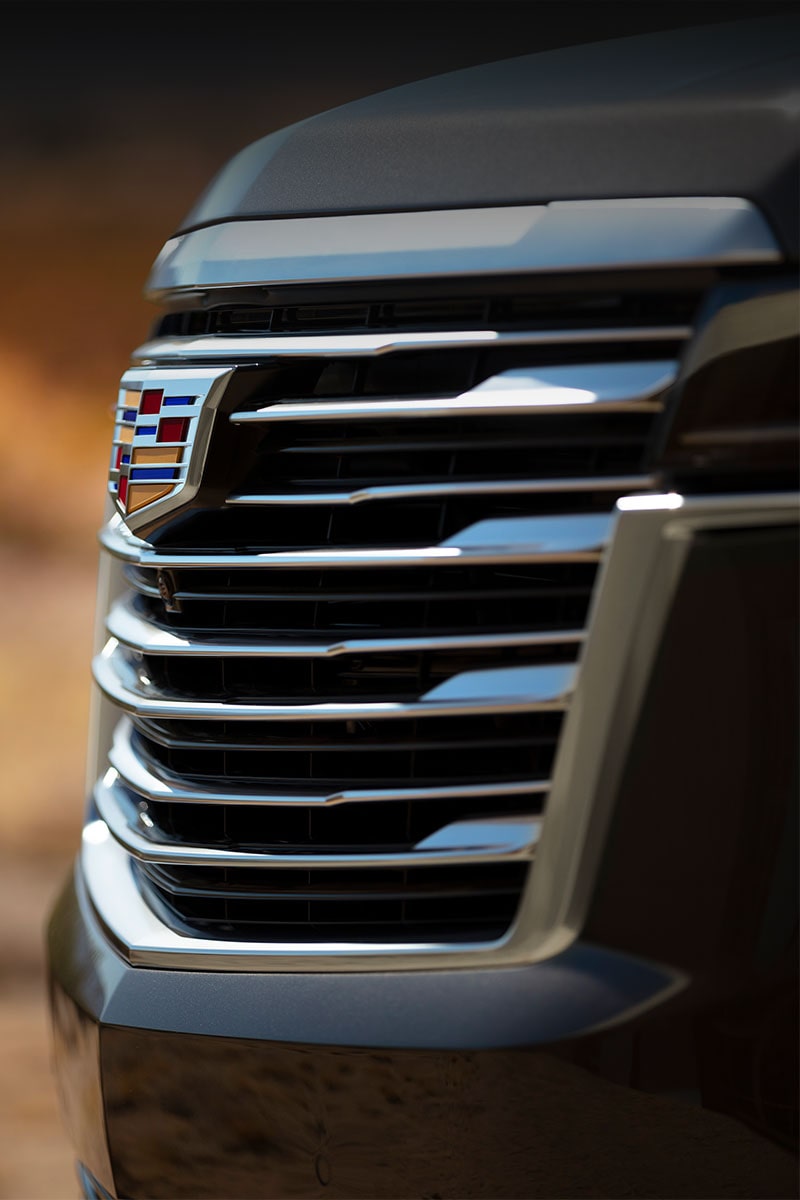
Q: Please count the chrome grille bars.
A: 8